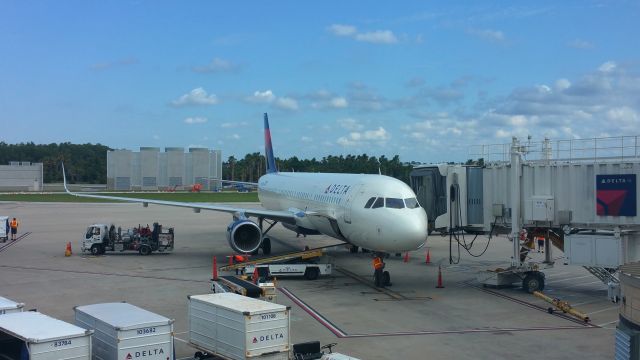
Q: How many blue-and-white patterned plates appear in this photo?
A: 0